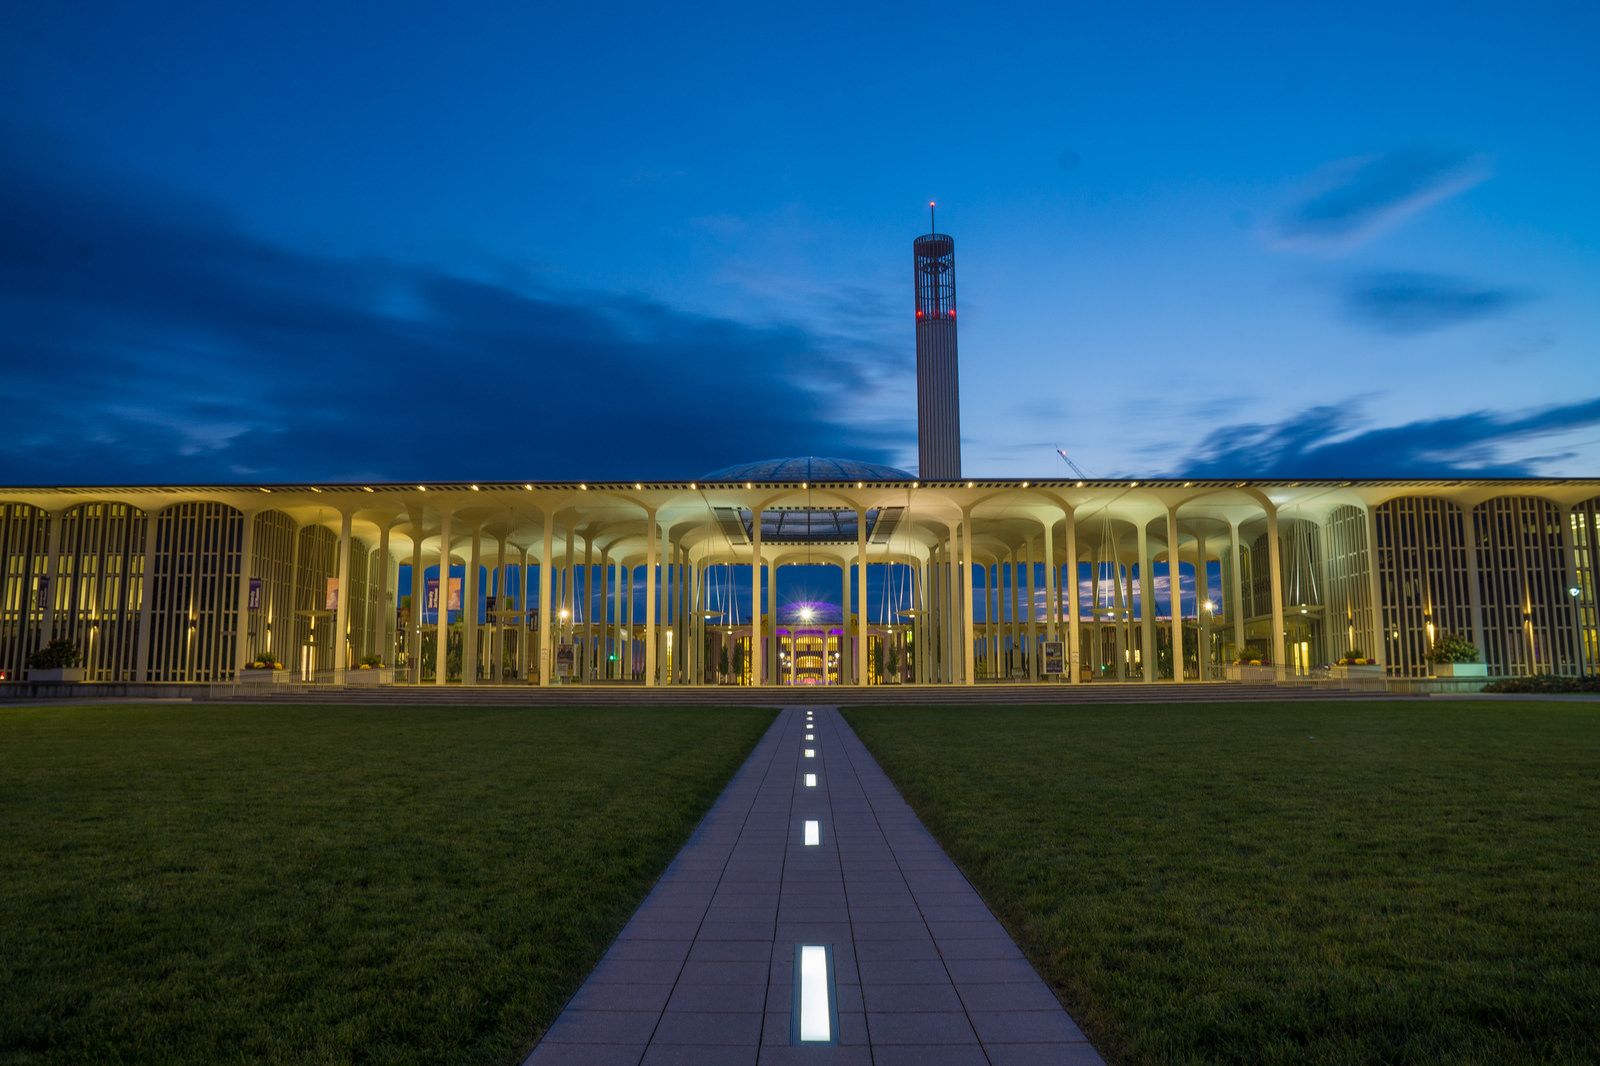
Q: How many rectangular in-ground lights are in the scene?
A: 8